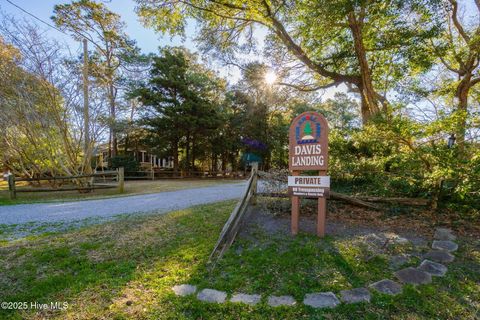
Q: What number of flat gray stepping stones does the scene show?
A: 12